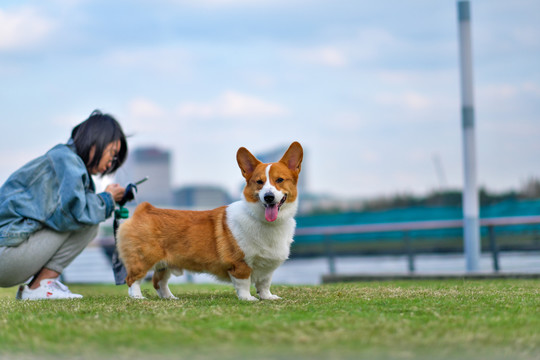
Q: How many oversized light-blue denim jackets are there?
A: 1